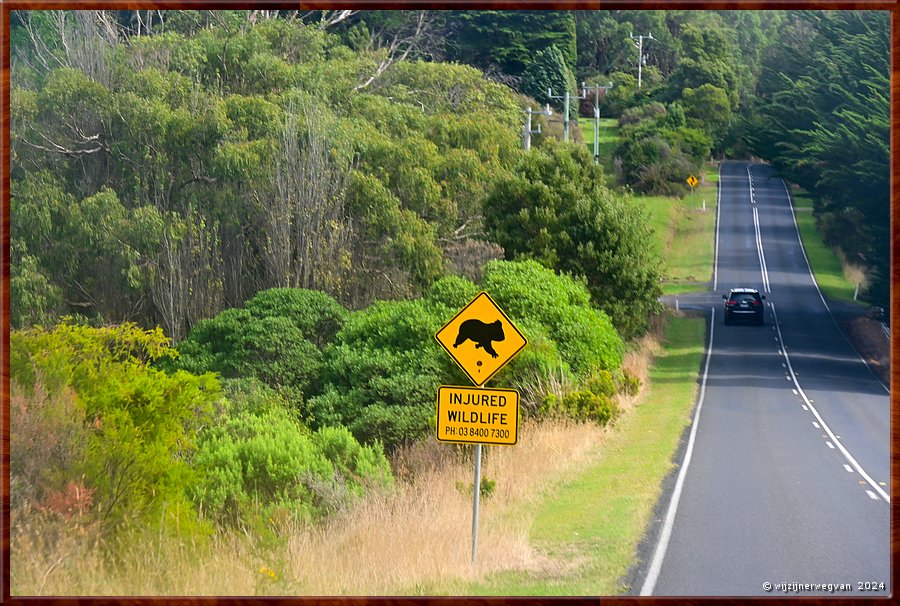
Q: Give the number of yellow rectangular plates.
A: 1